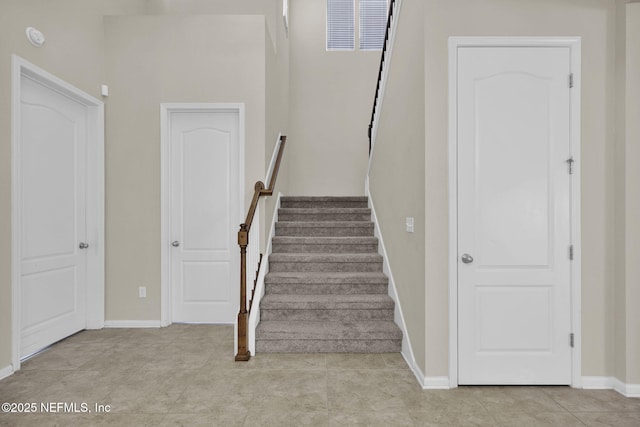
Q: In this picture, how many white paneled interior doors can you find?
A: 3